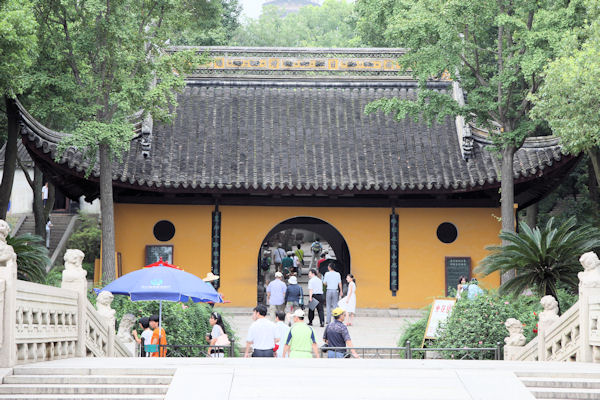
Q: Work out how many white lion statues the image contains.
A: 7